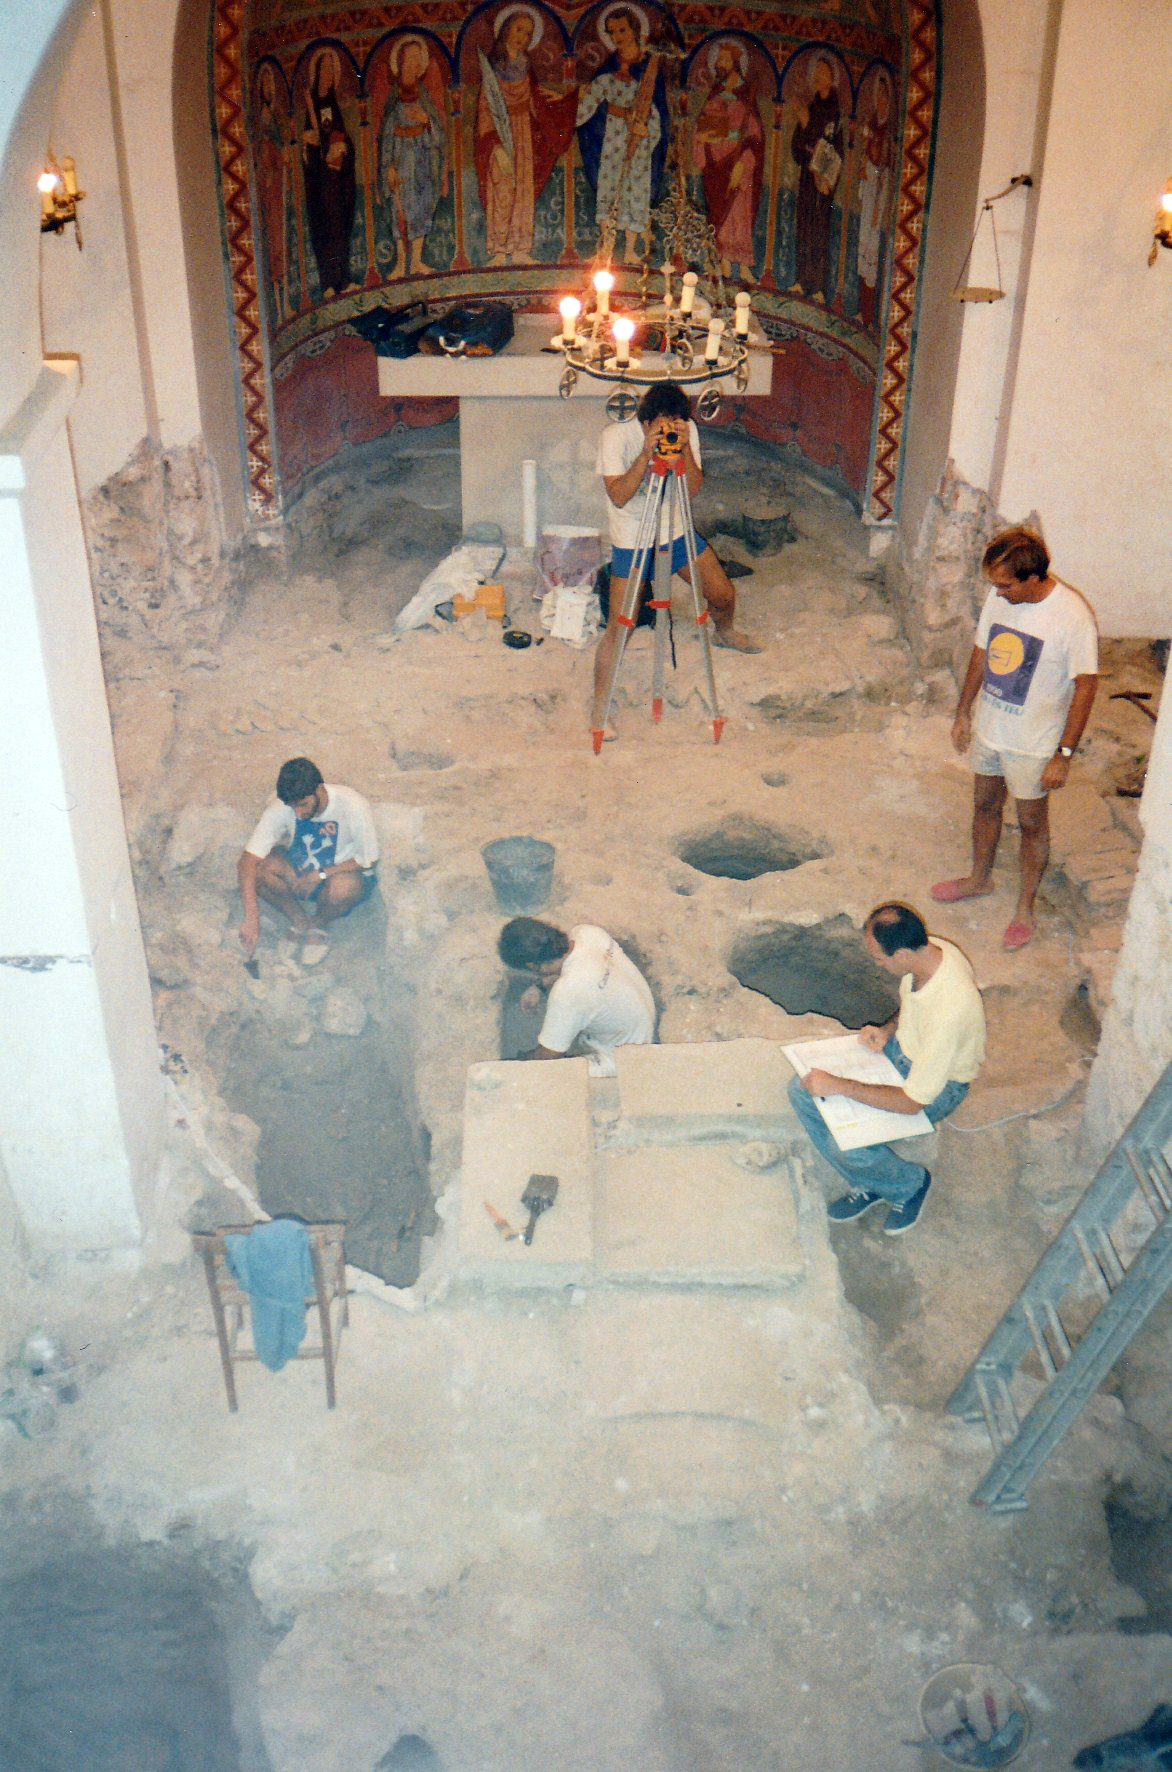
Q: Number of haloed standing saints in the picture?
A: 8